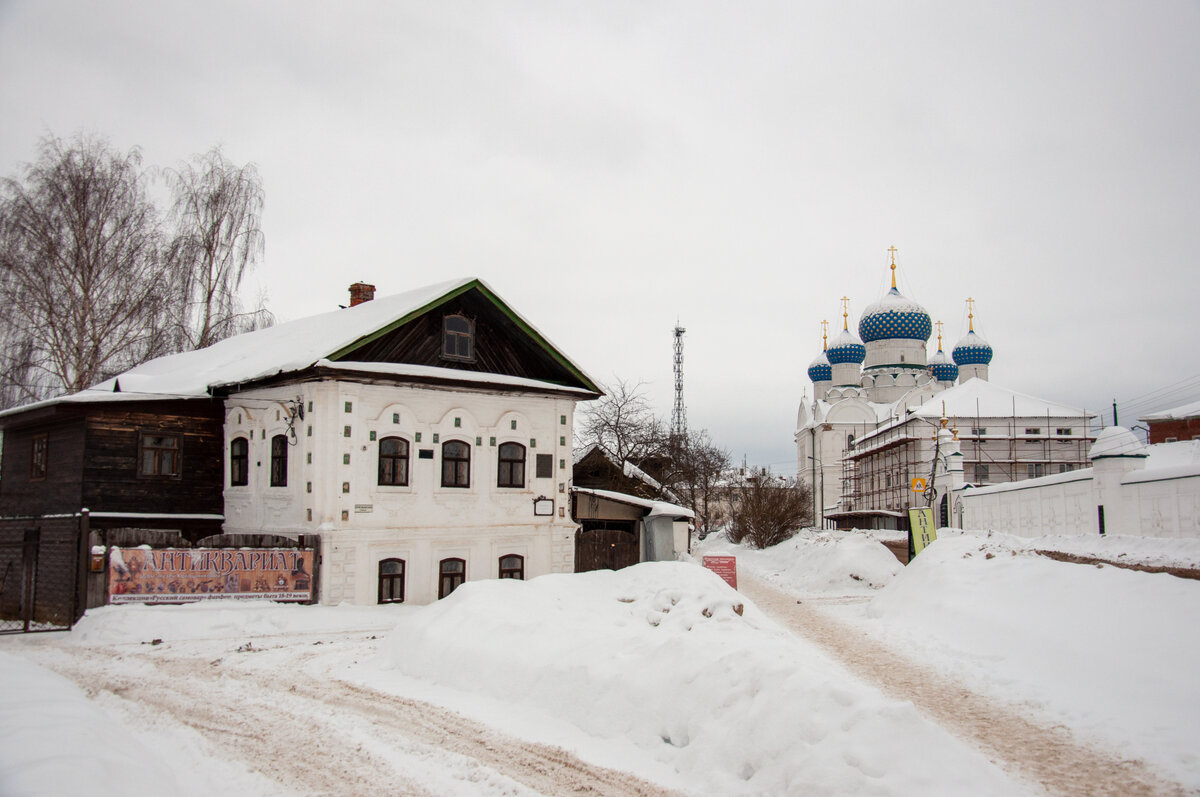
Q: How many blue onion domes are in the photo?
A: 5